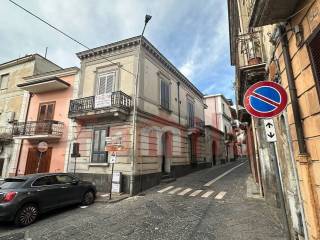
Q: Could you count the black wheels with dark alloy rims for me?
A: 2